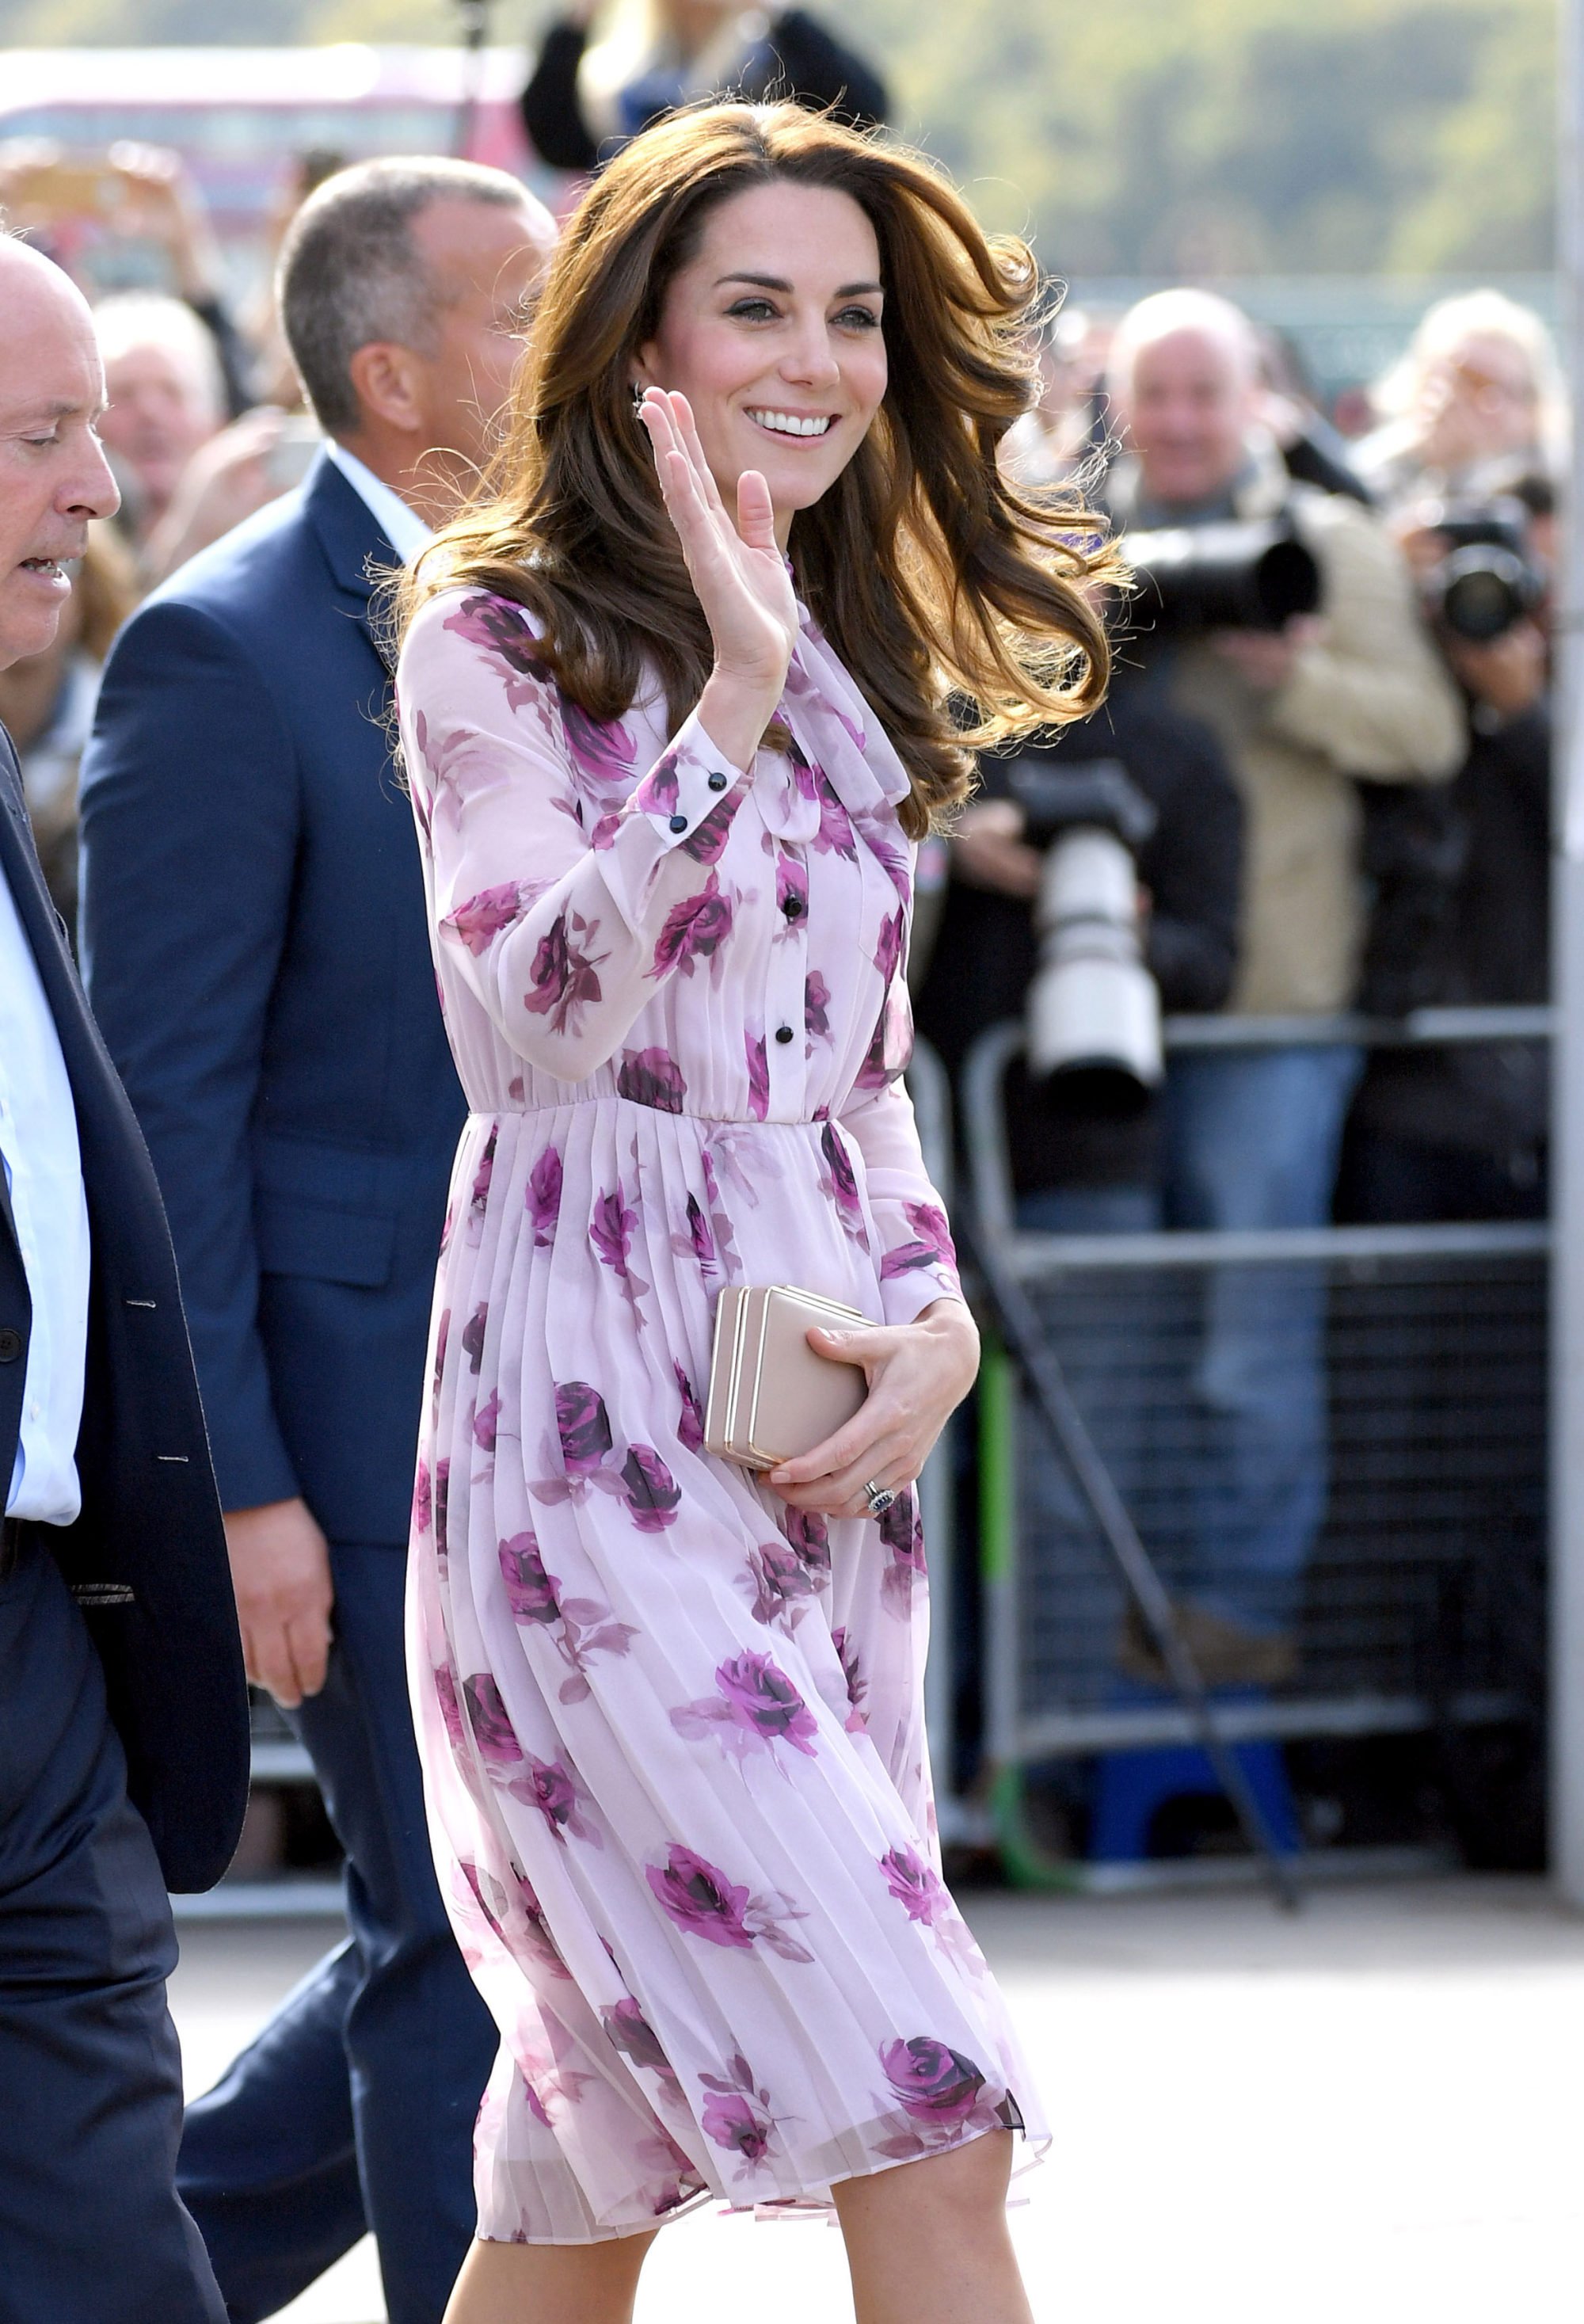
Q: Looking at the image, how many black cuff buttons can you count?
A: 2